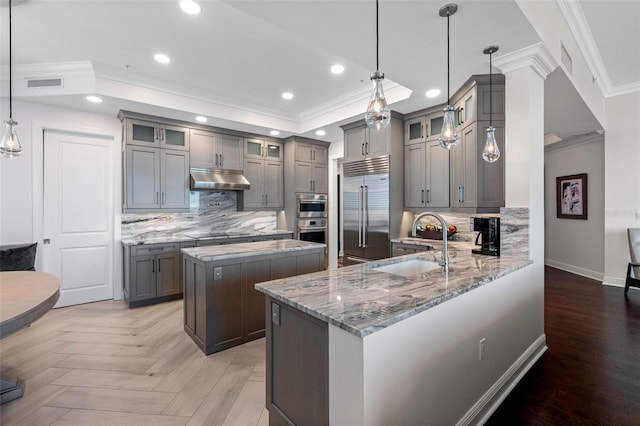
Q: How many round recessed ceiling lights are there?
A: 9